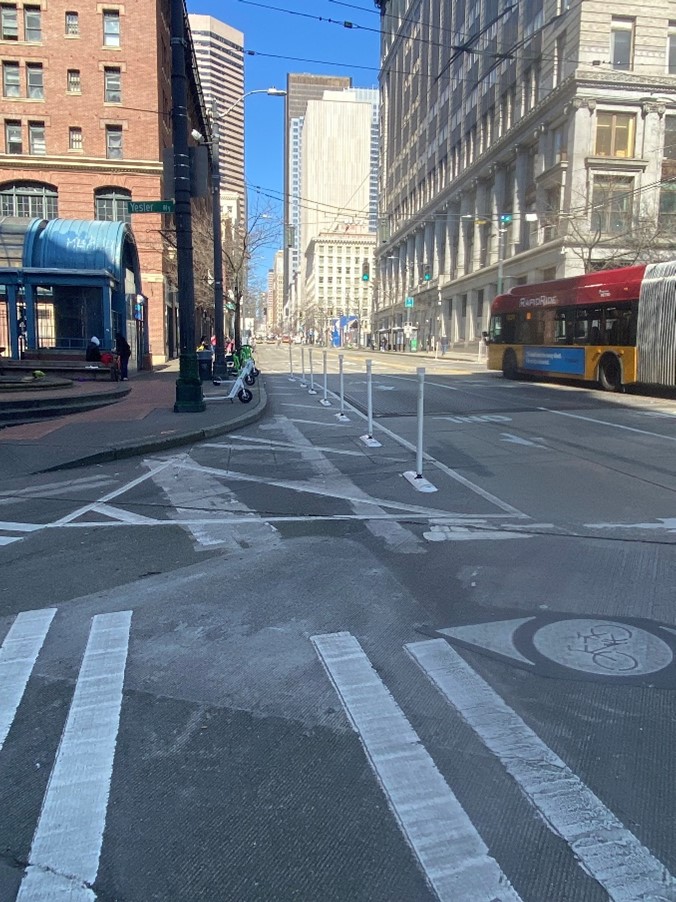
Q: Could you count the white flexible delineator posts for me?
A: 7